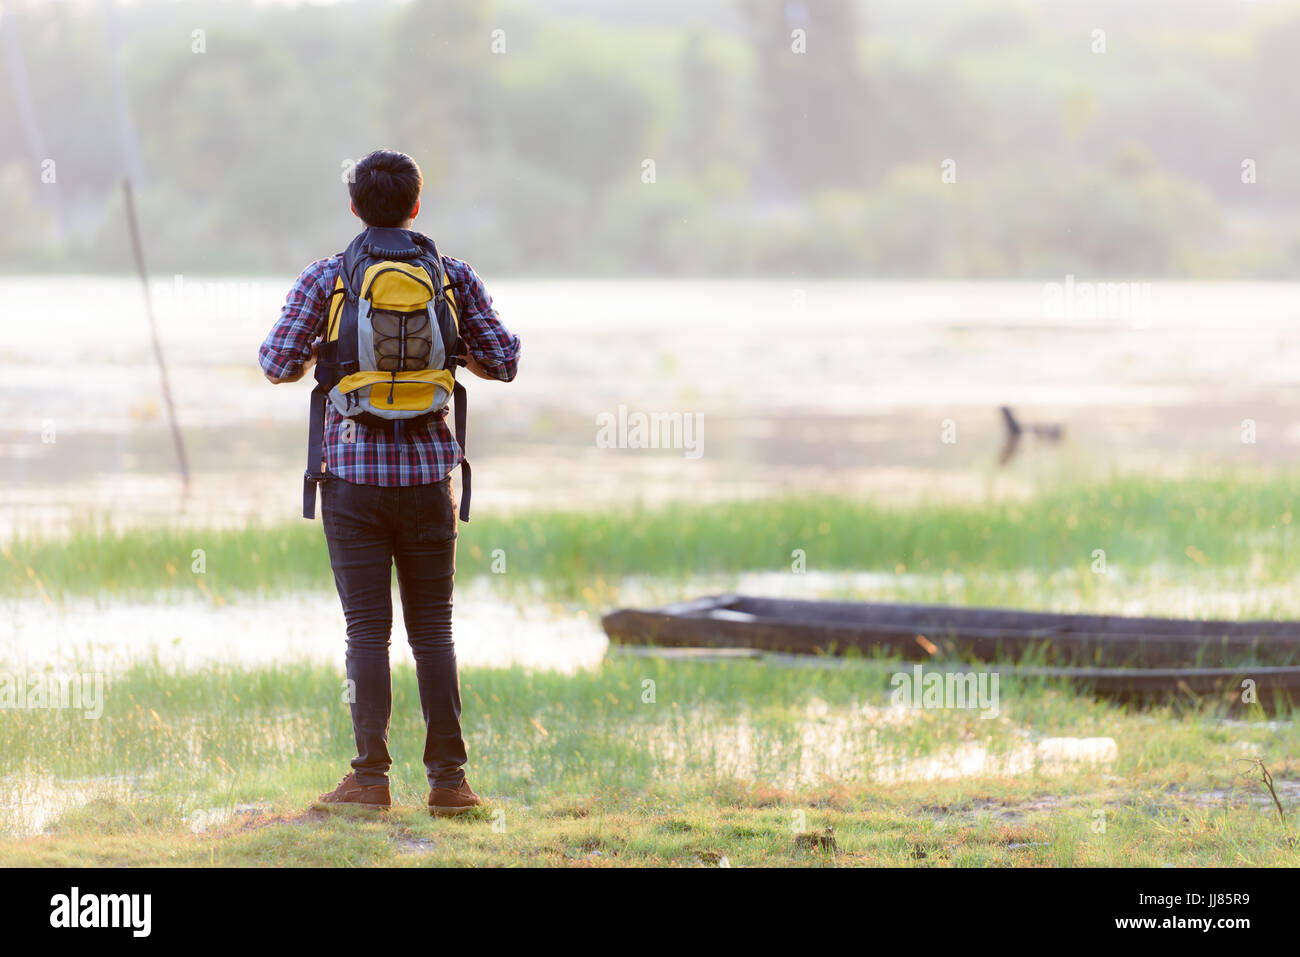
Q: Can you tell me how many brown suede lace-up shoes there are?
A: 2